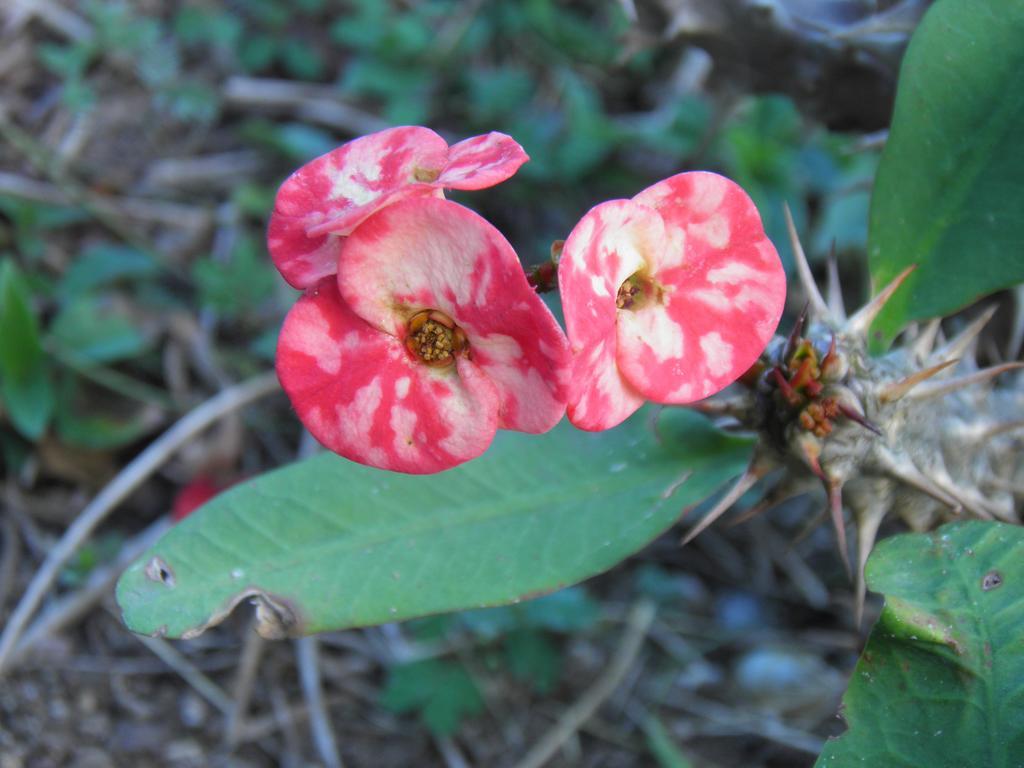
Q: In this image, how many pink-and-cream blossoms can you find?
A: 3